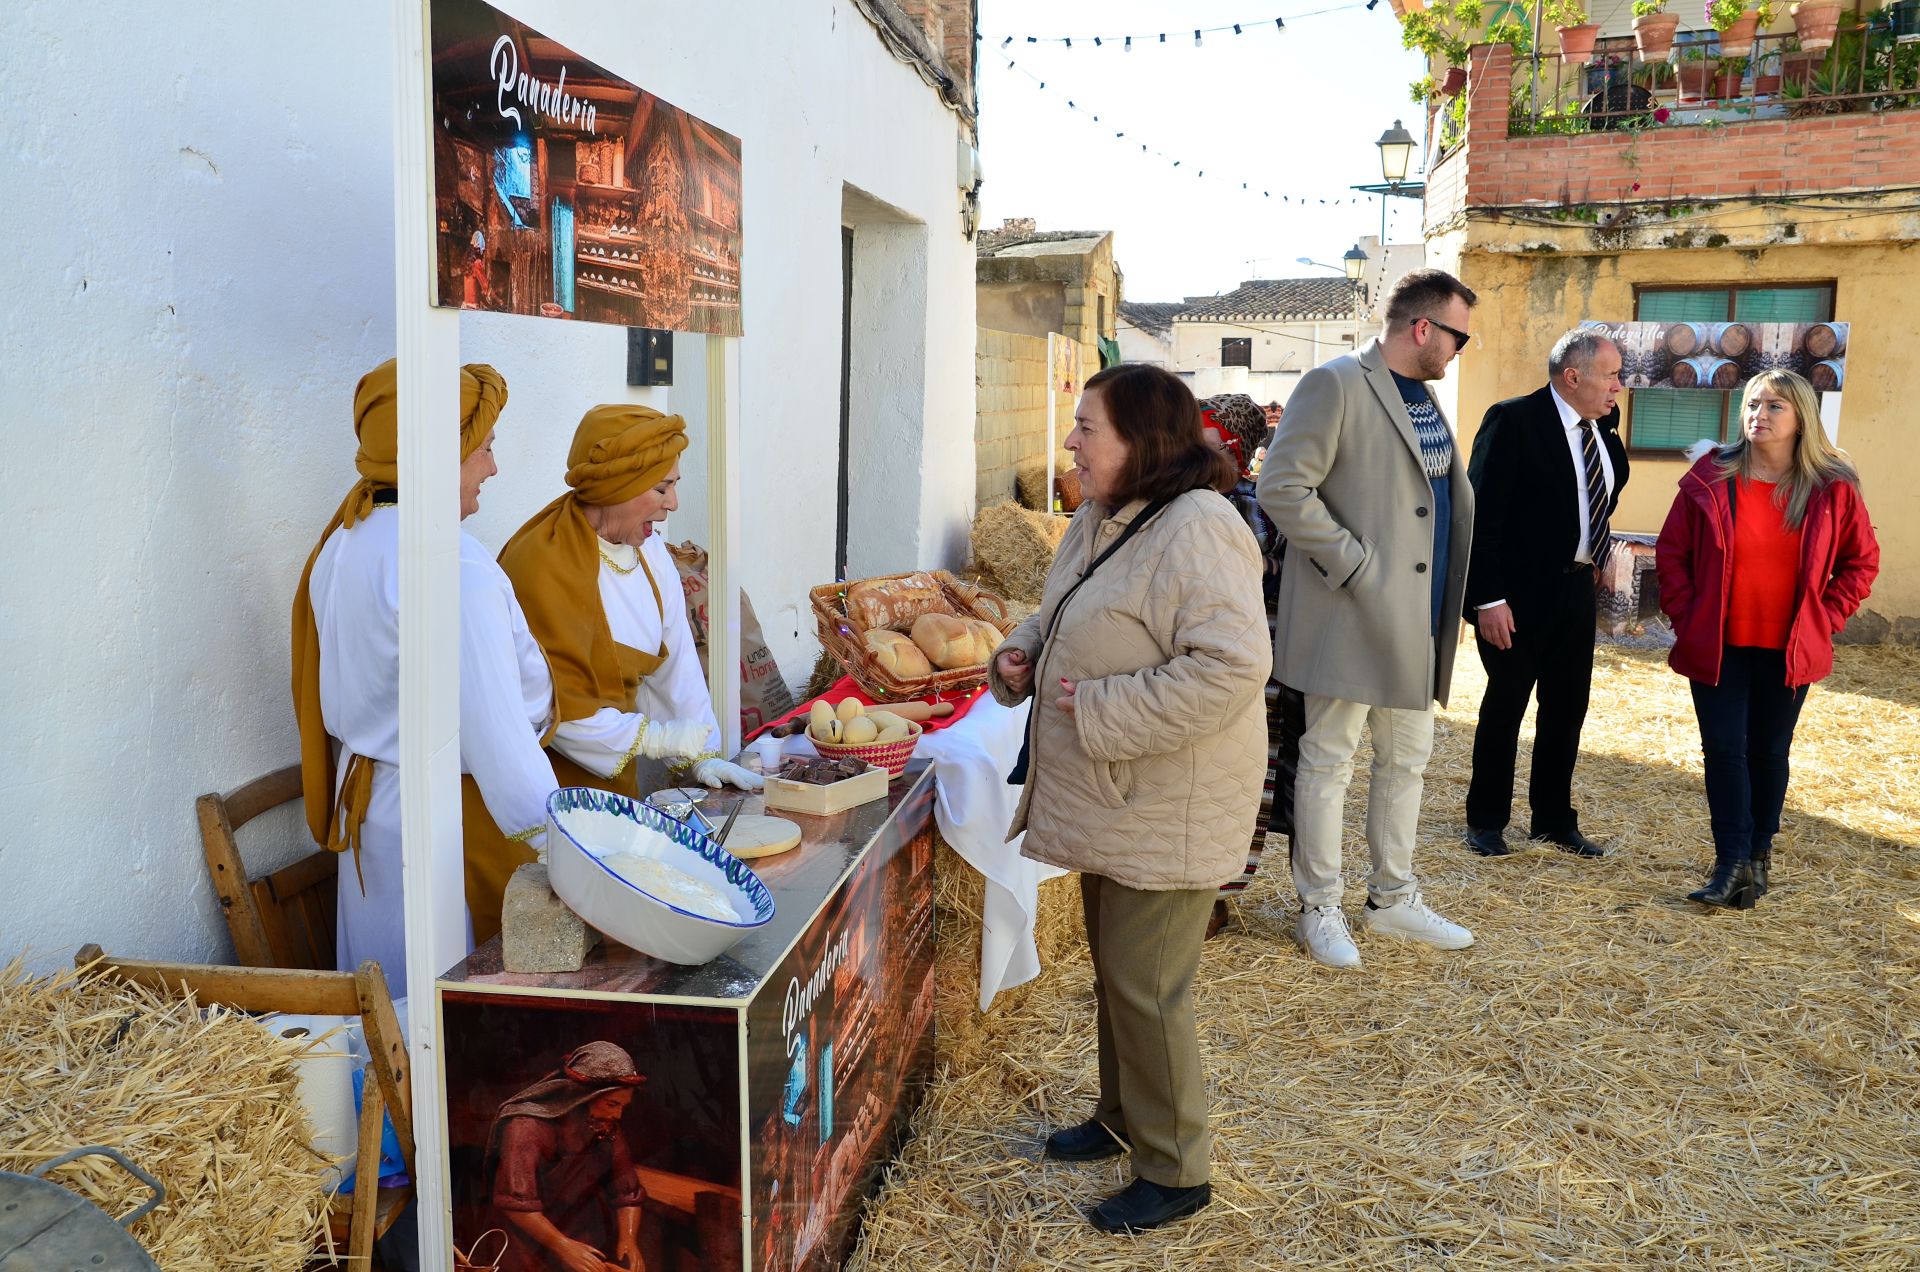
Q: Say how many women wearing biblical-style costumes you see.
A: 2